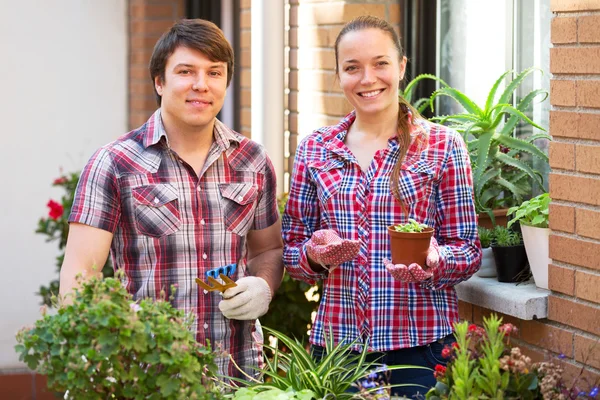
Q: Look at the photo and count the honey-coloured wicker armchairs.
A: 0